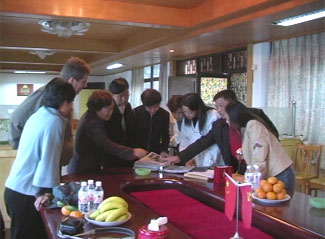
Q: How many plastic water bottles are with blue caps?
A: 0